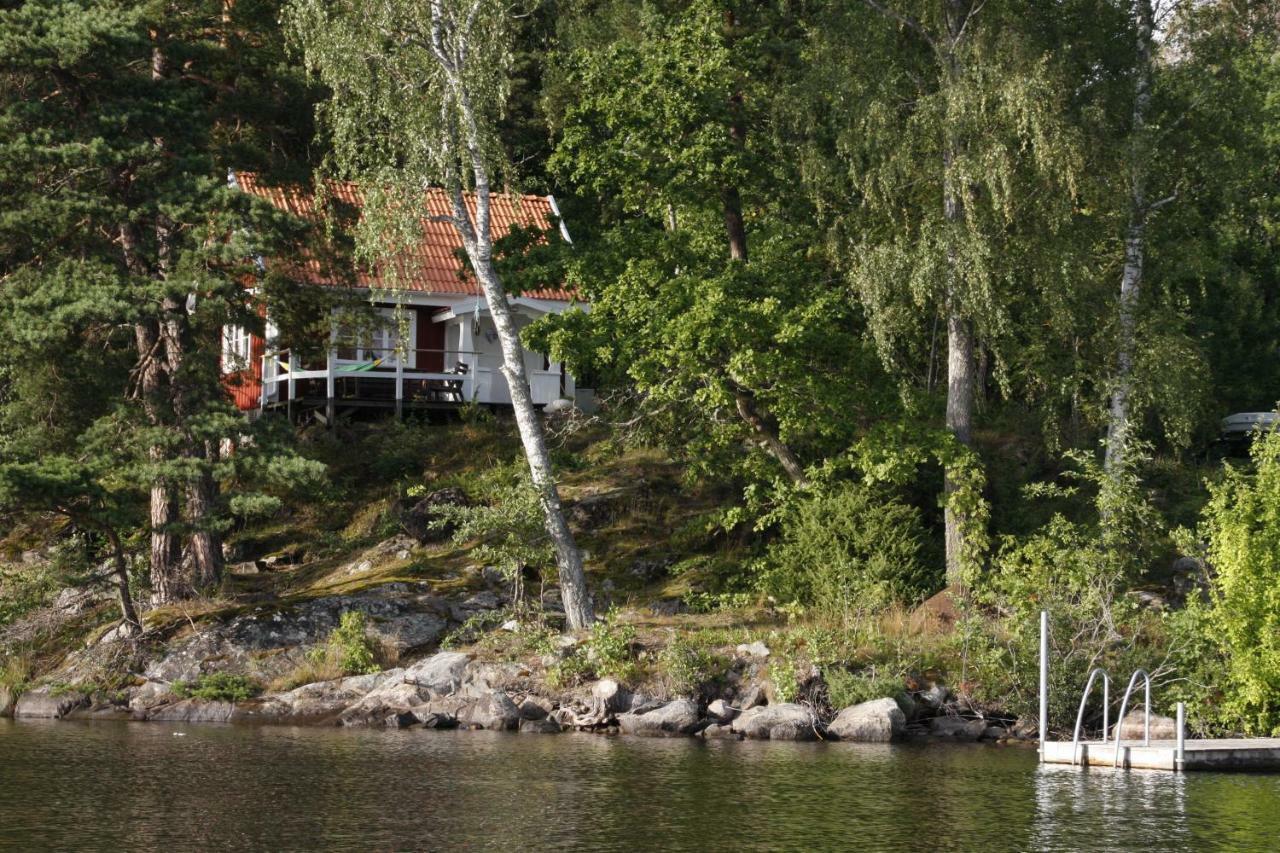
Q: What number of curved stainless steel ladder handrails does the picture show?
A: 2